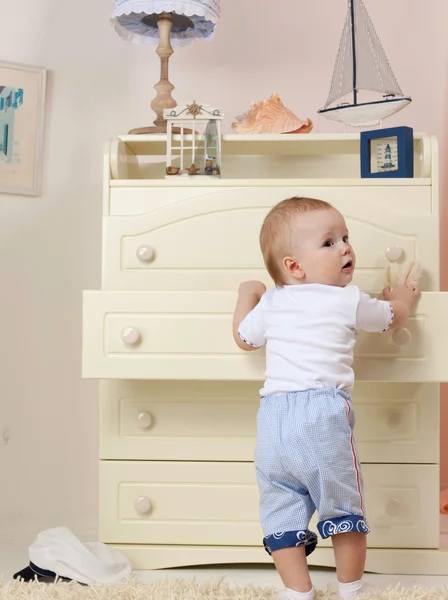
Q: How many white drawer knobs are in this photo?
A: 8